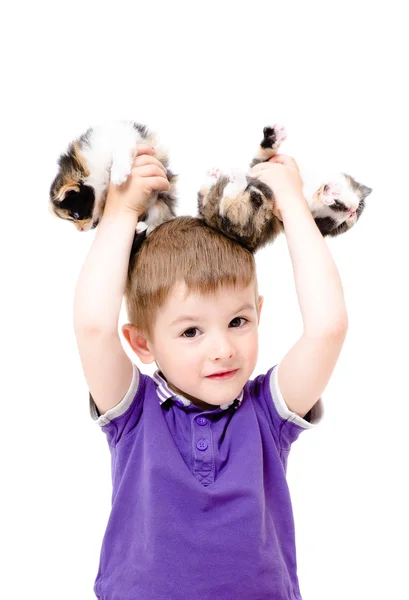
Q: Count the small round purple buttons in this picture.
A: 2